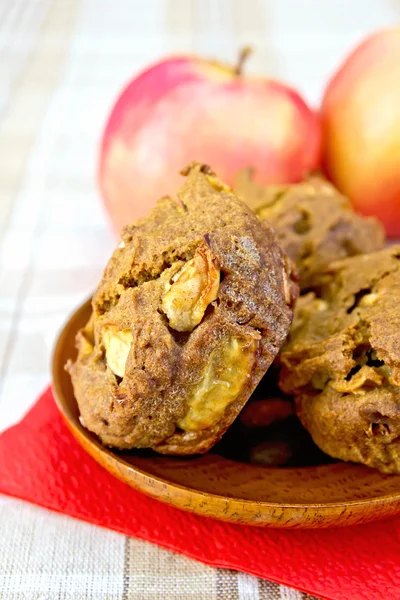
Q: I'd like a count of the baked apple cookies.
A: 3